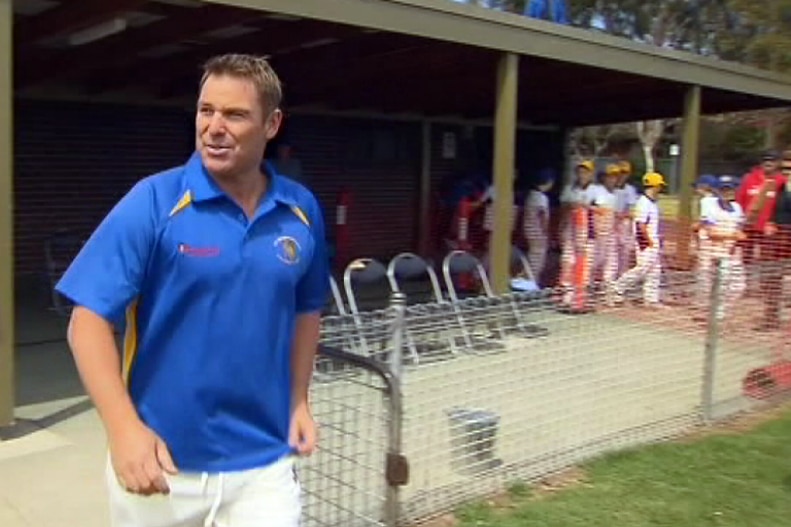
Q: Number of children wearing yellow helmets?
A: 4